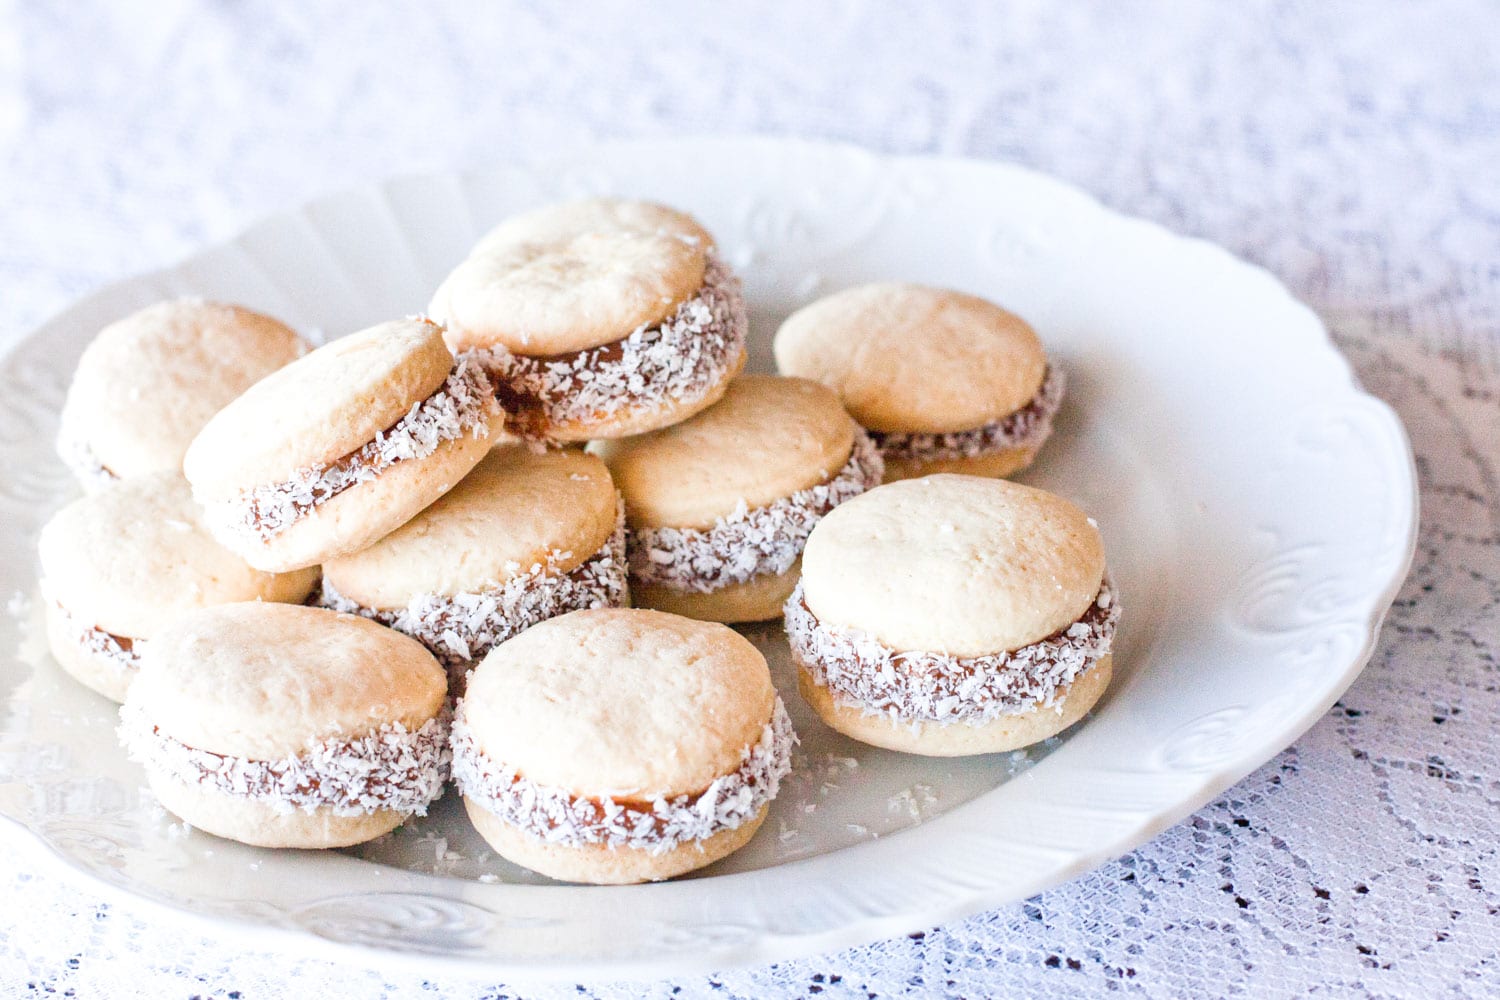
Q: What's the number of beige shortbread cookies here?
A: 10